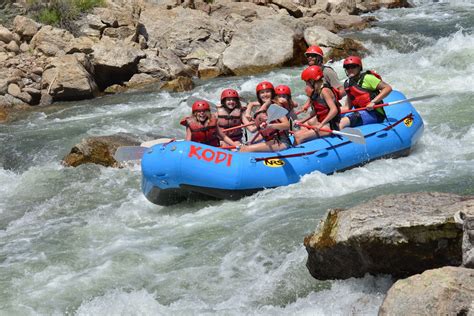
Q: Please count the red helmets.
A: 7